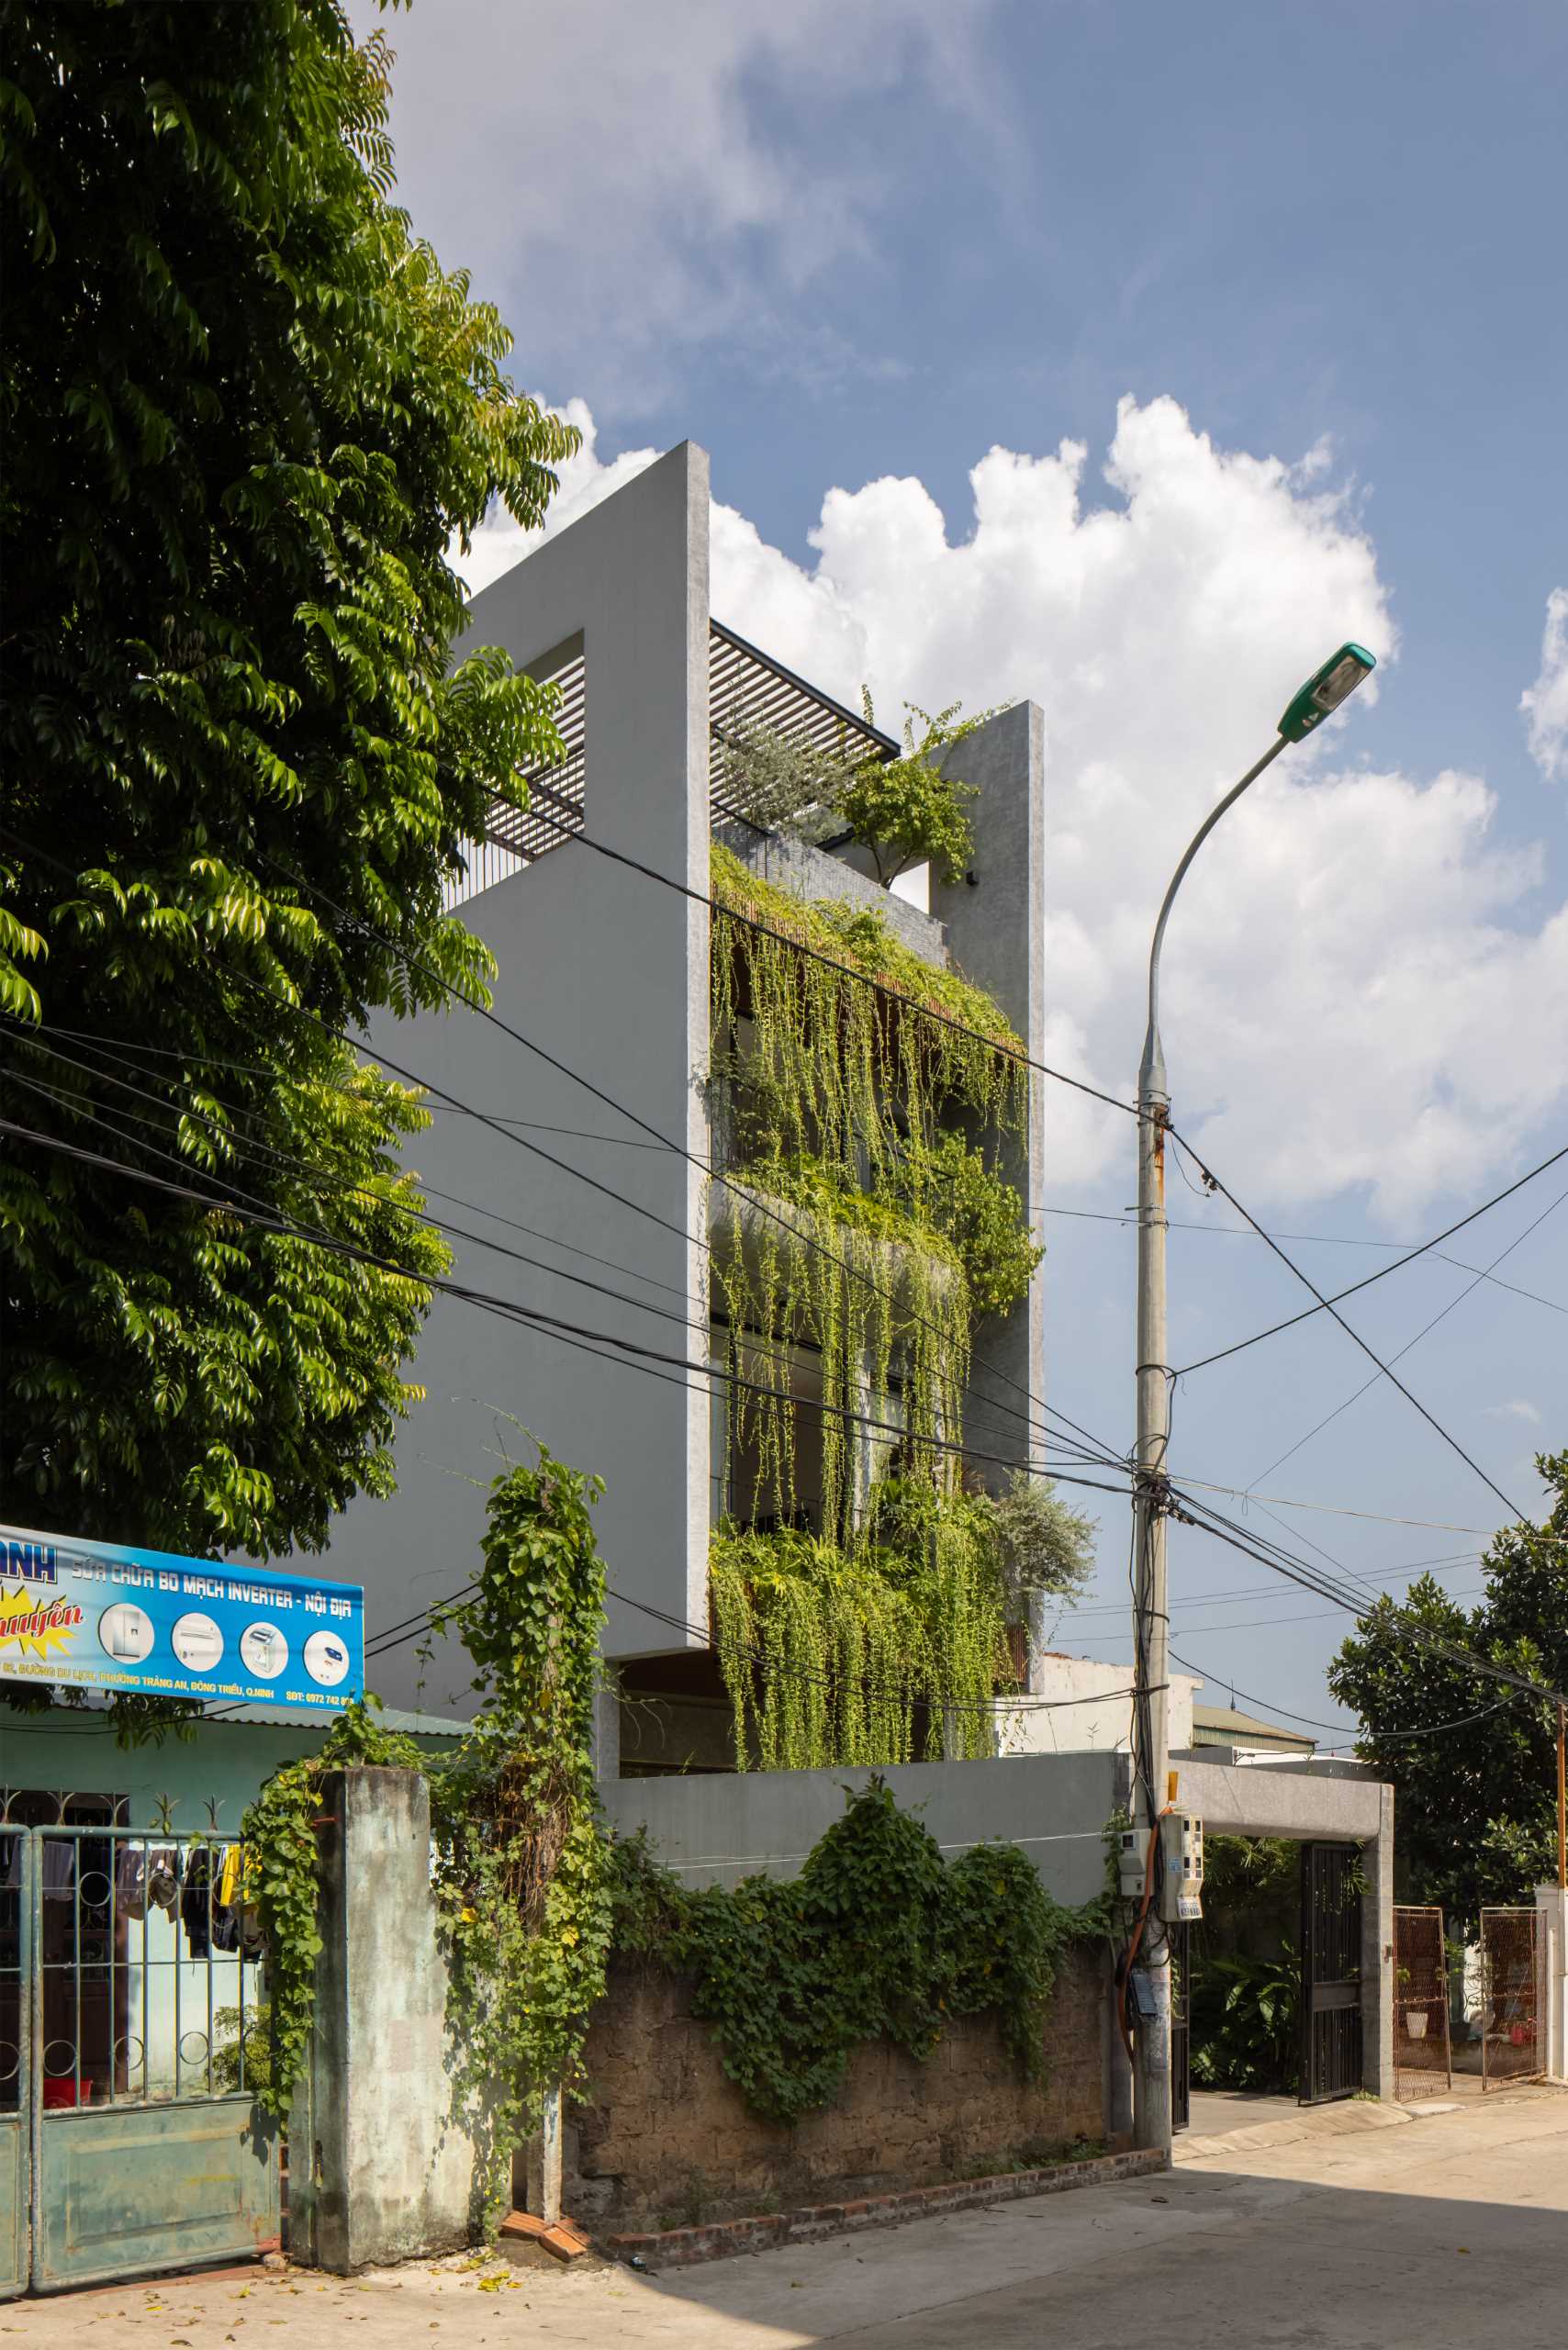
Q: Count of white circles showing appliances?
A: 4